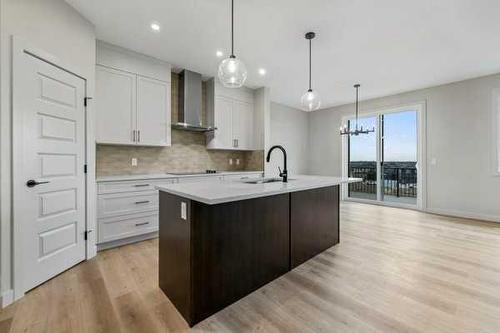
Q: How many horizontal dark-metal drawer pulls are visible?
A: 3